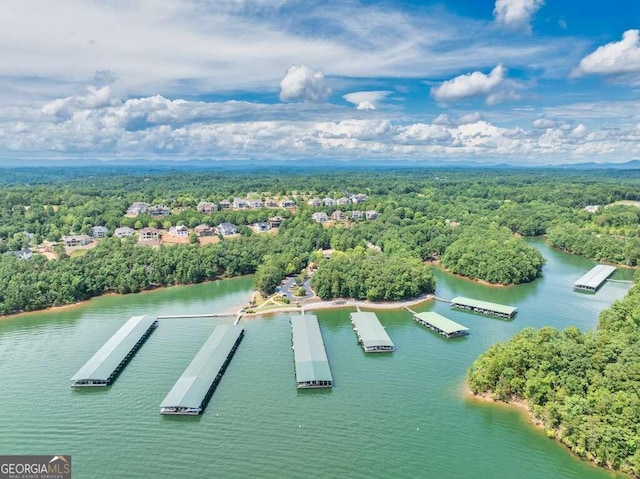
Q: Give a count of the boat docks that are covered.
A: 7